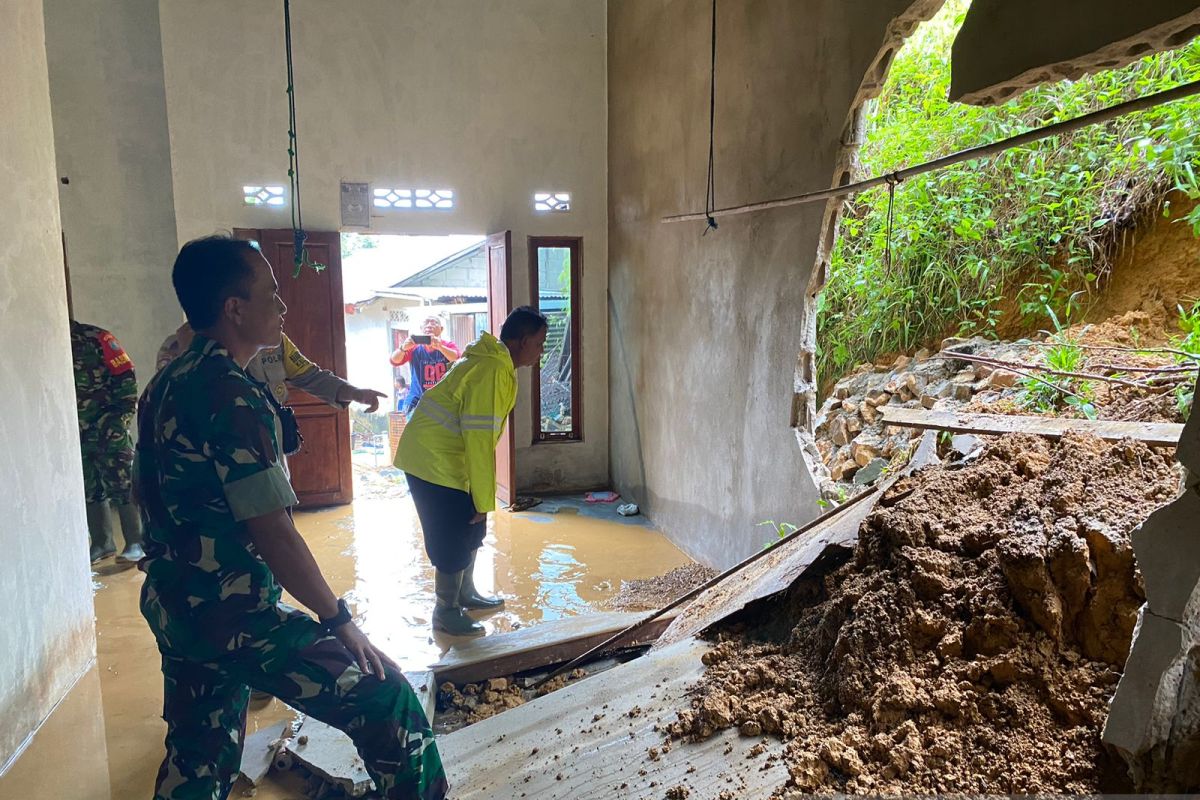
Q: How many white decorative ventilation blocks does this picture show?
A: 4